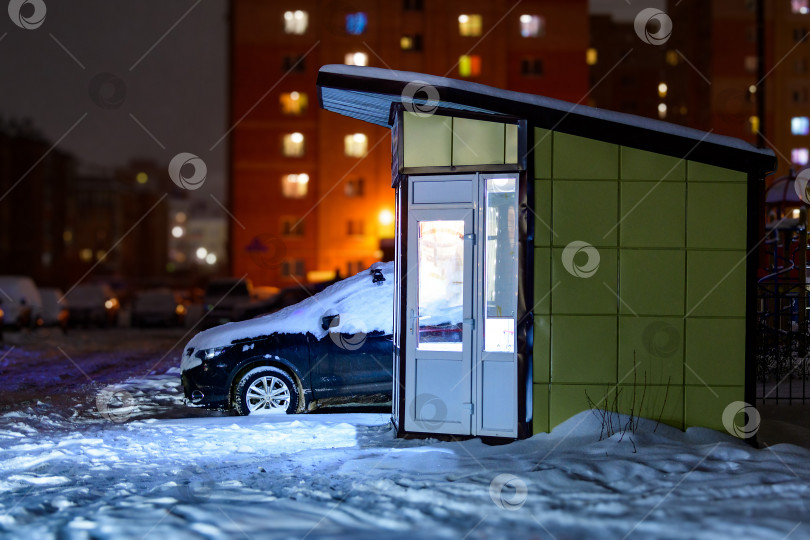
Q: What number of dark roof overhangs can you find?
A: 1